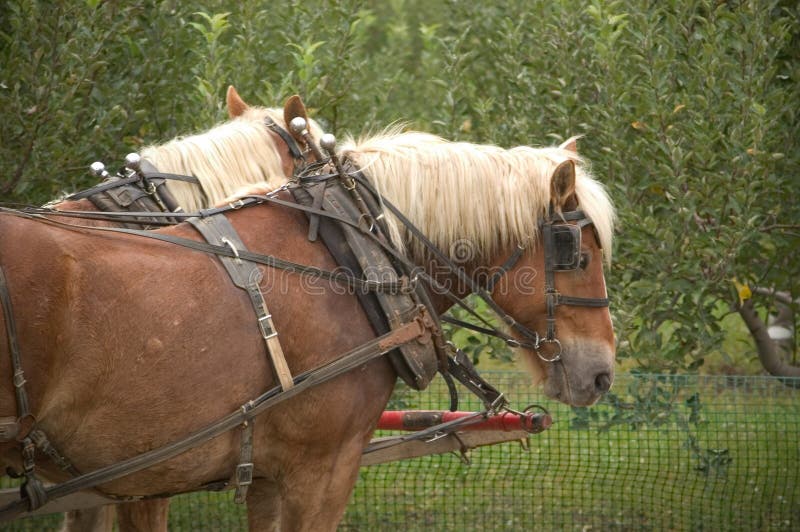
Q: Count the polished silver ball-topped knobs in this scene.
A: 4